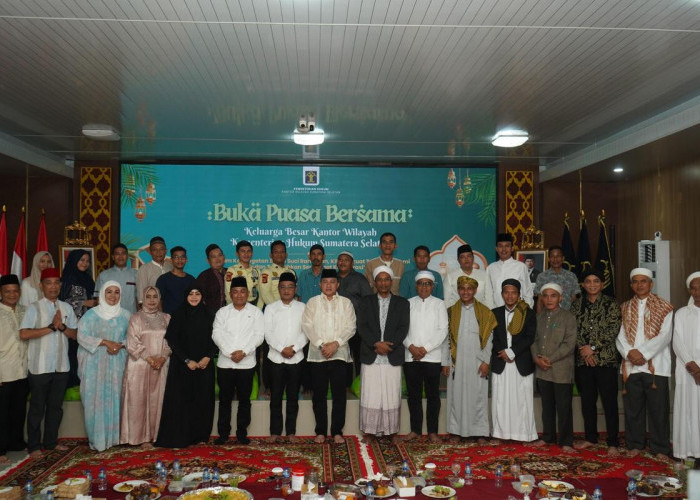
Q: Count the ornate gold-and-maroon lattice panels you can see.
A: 2